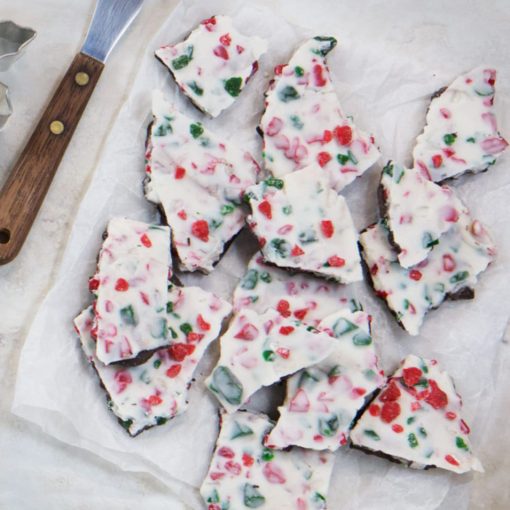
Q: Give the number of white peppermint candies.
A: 14